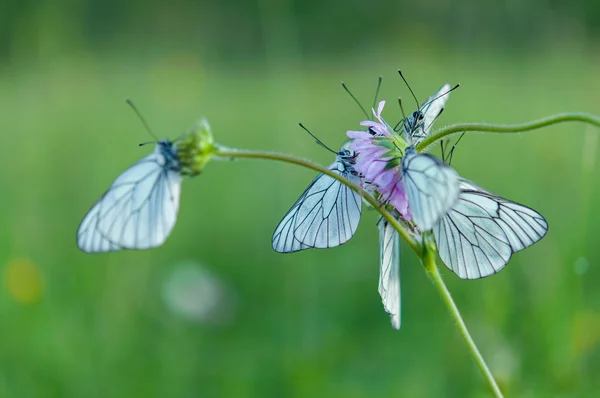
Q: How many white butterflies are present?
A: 6